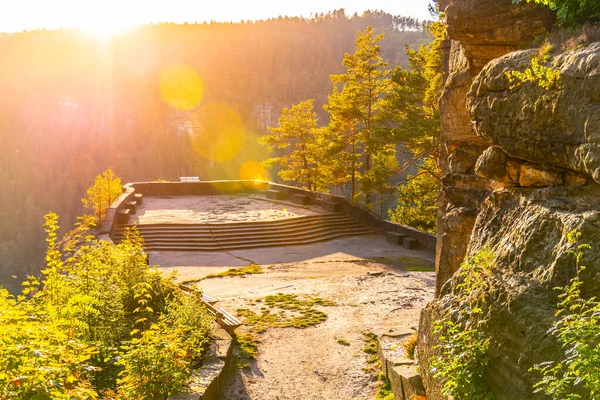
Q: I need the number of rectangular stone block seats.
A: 8